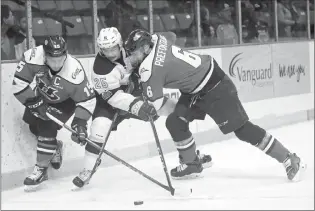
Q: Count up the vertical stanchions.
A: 7